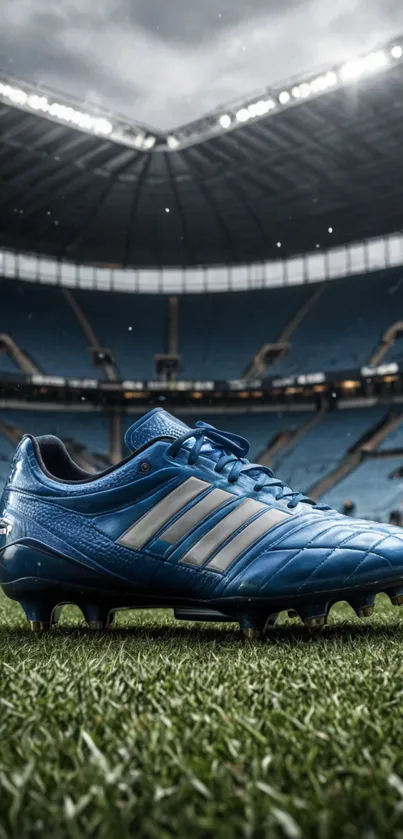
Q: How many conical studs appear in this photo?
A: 6